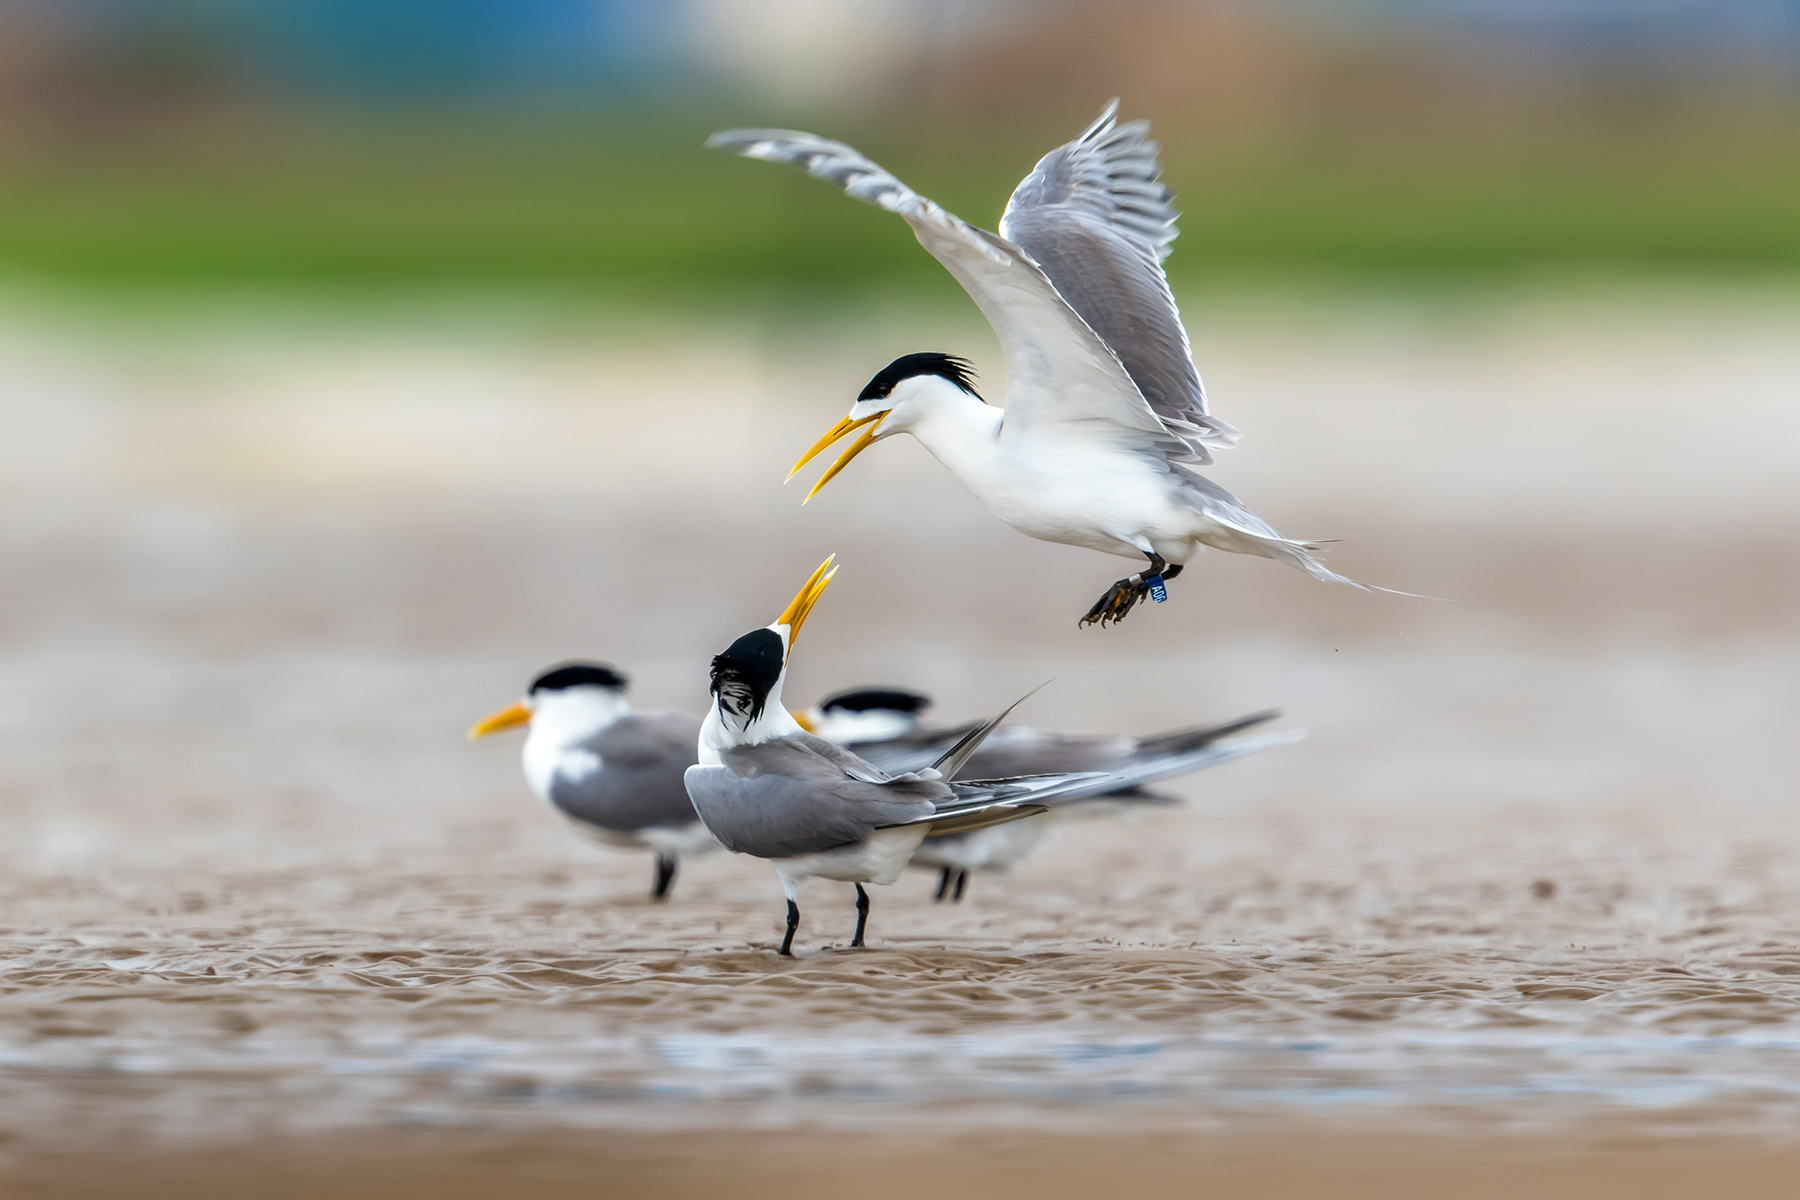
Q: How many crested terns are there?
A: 4